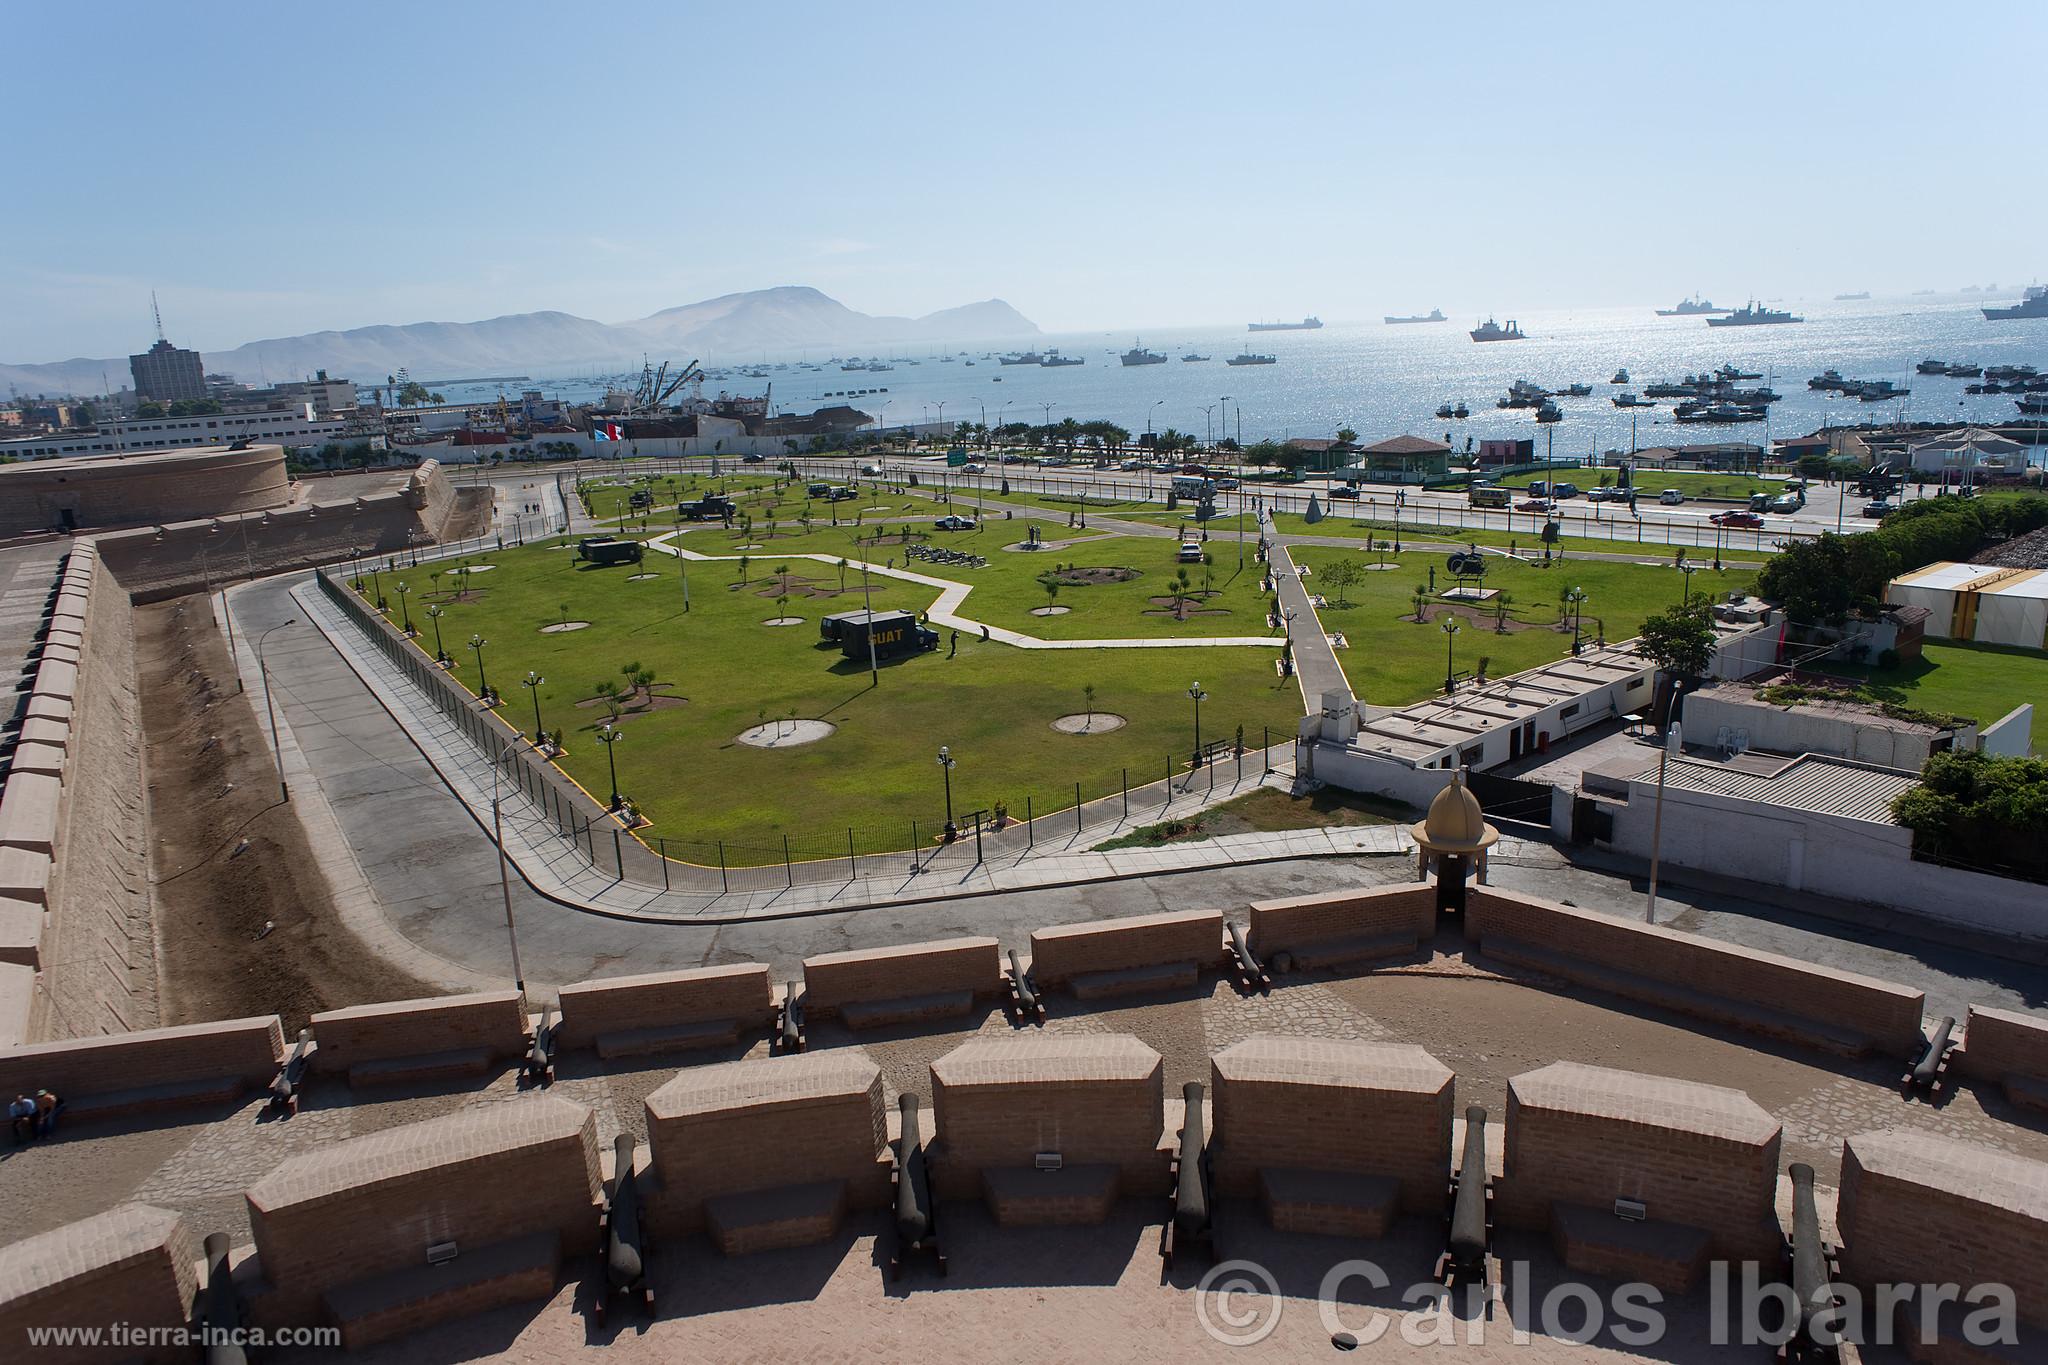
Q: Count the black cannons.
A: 12